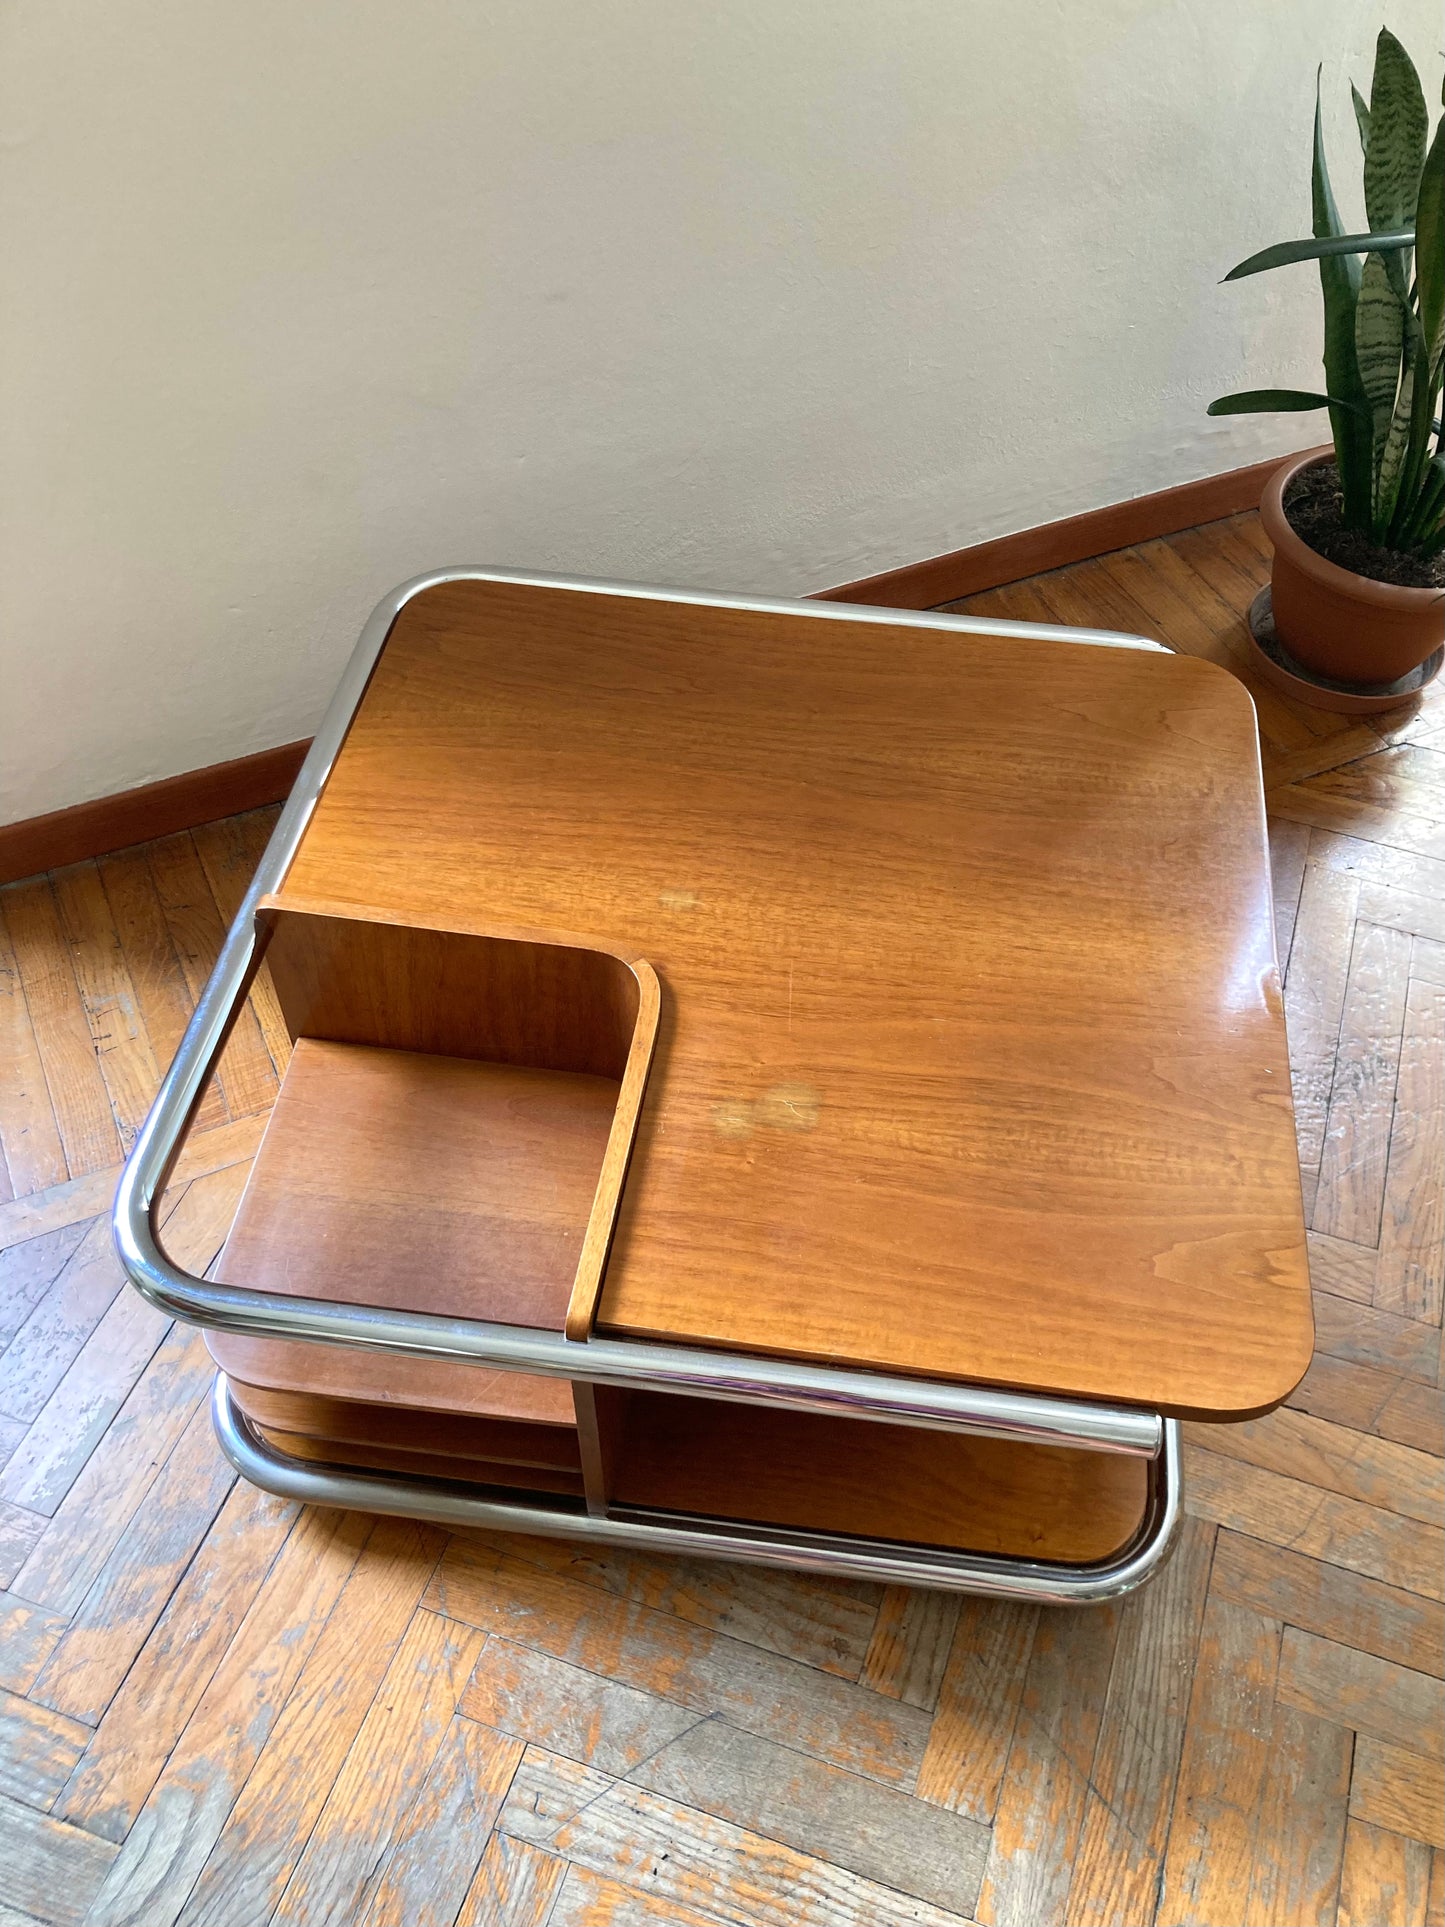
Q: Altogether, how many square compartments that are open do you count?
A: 1